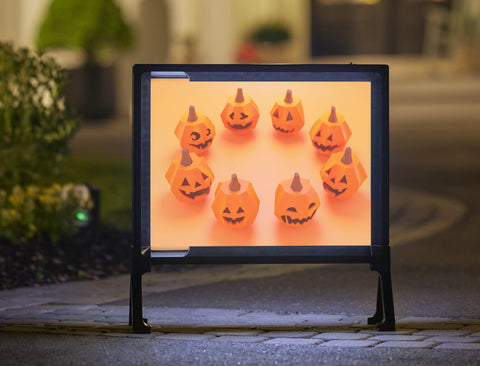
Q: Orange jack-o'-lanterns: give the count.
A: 8